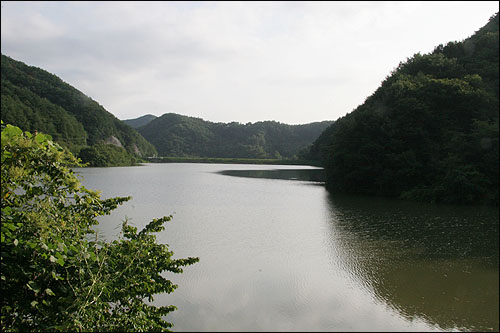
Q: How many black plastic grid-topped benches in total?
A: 0